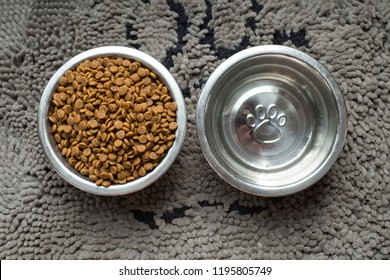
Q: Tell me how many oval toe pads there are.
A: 4